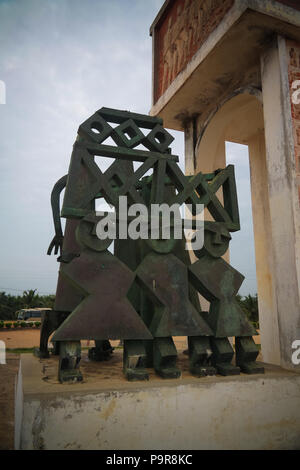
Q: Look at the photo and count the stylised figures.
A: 3